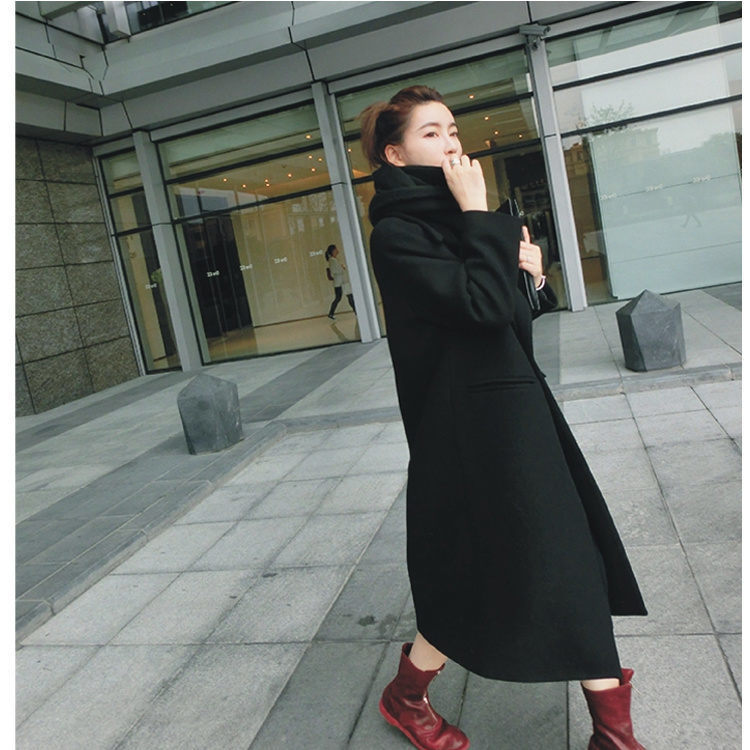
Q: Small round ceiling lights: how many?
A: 14